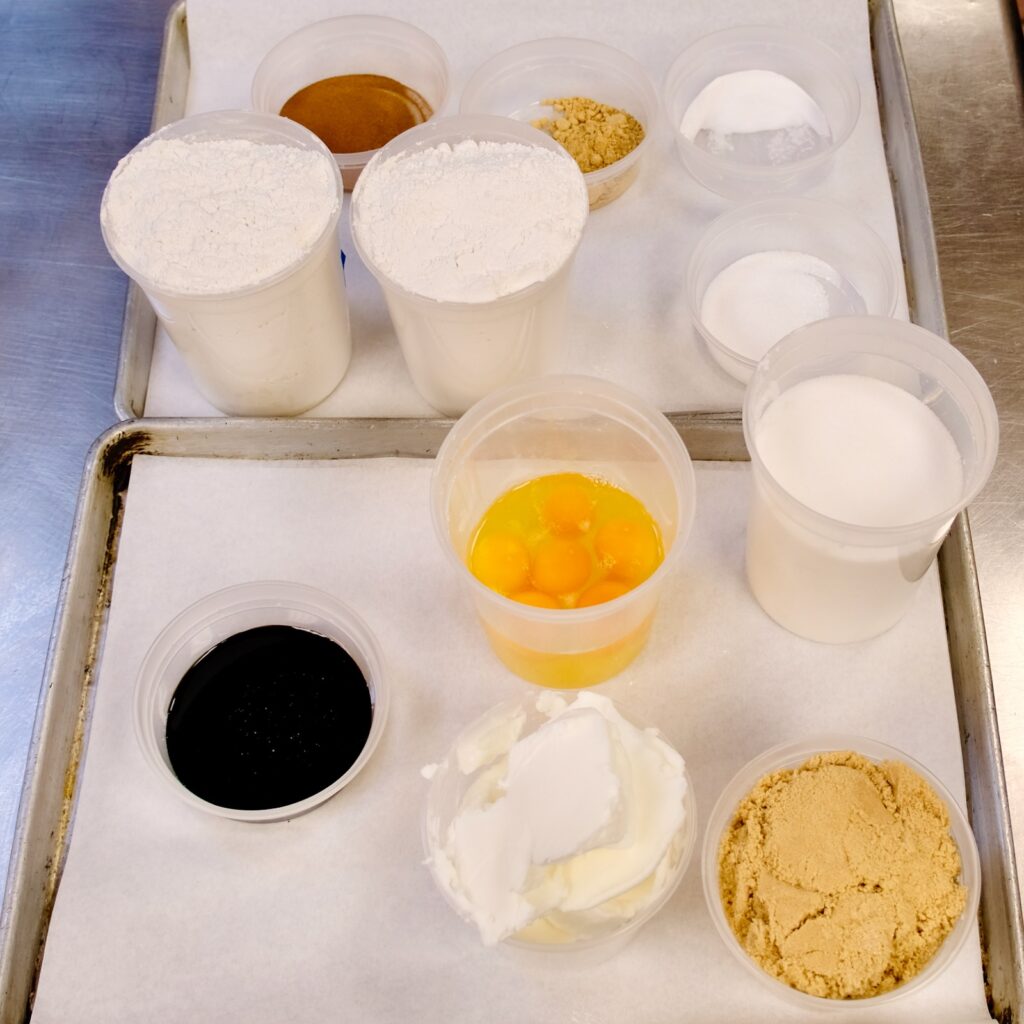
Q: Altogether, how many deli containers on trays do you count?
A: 11